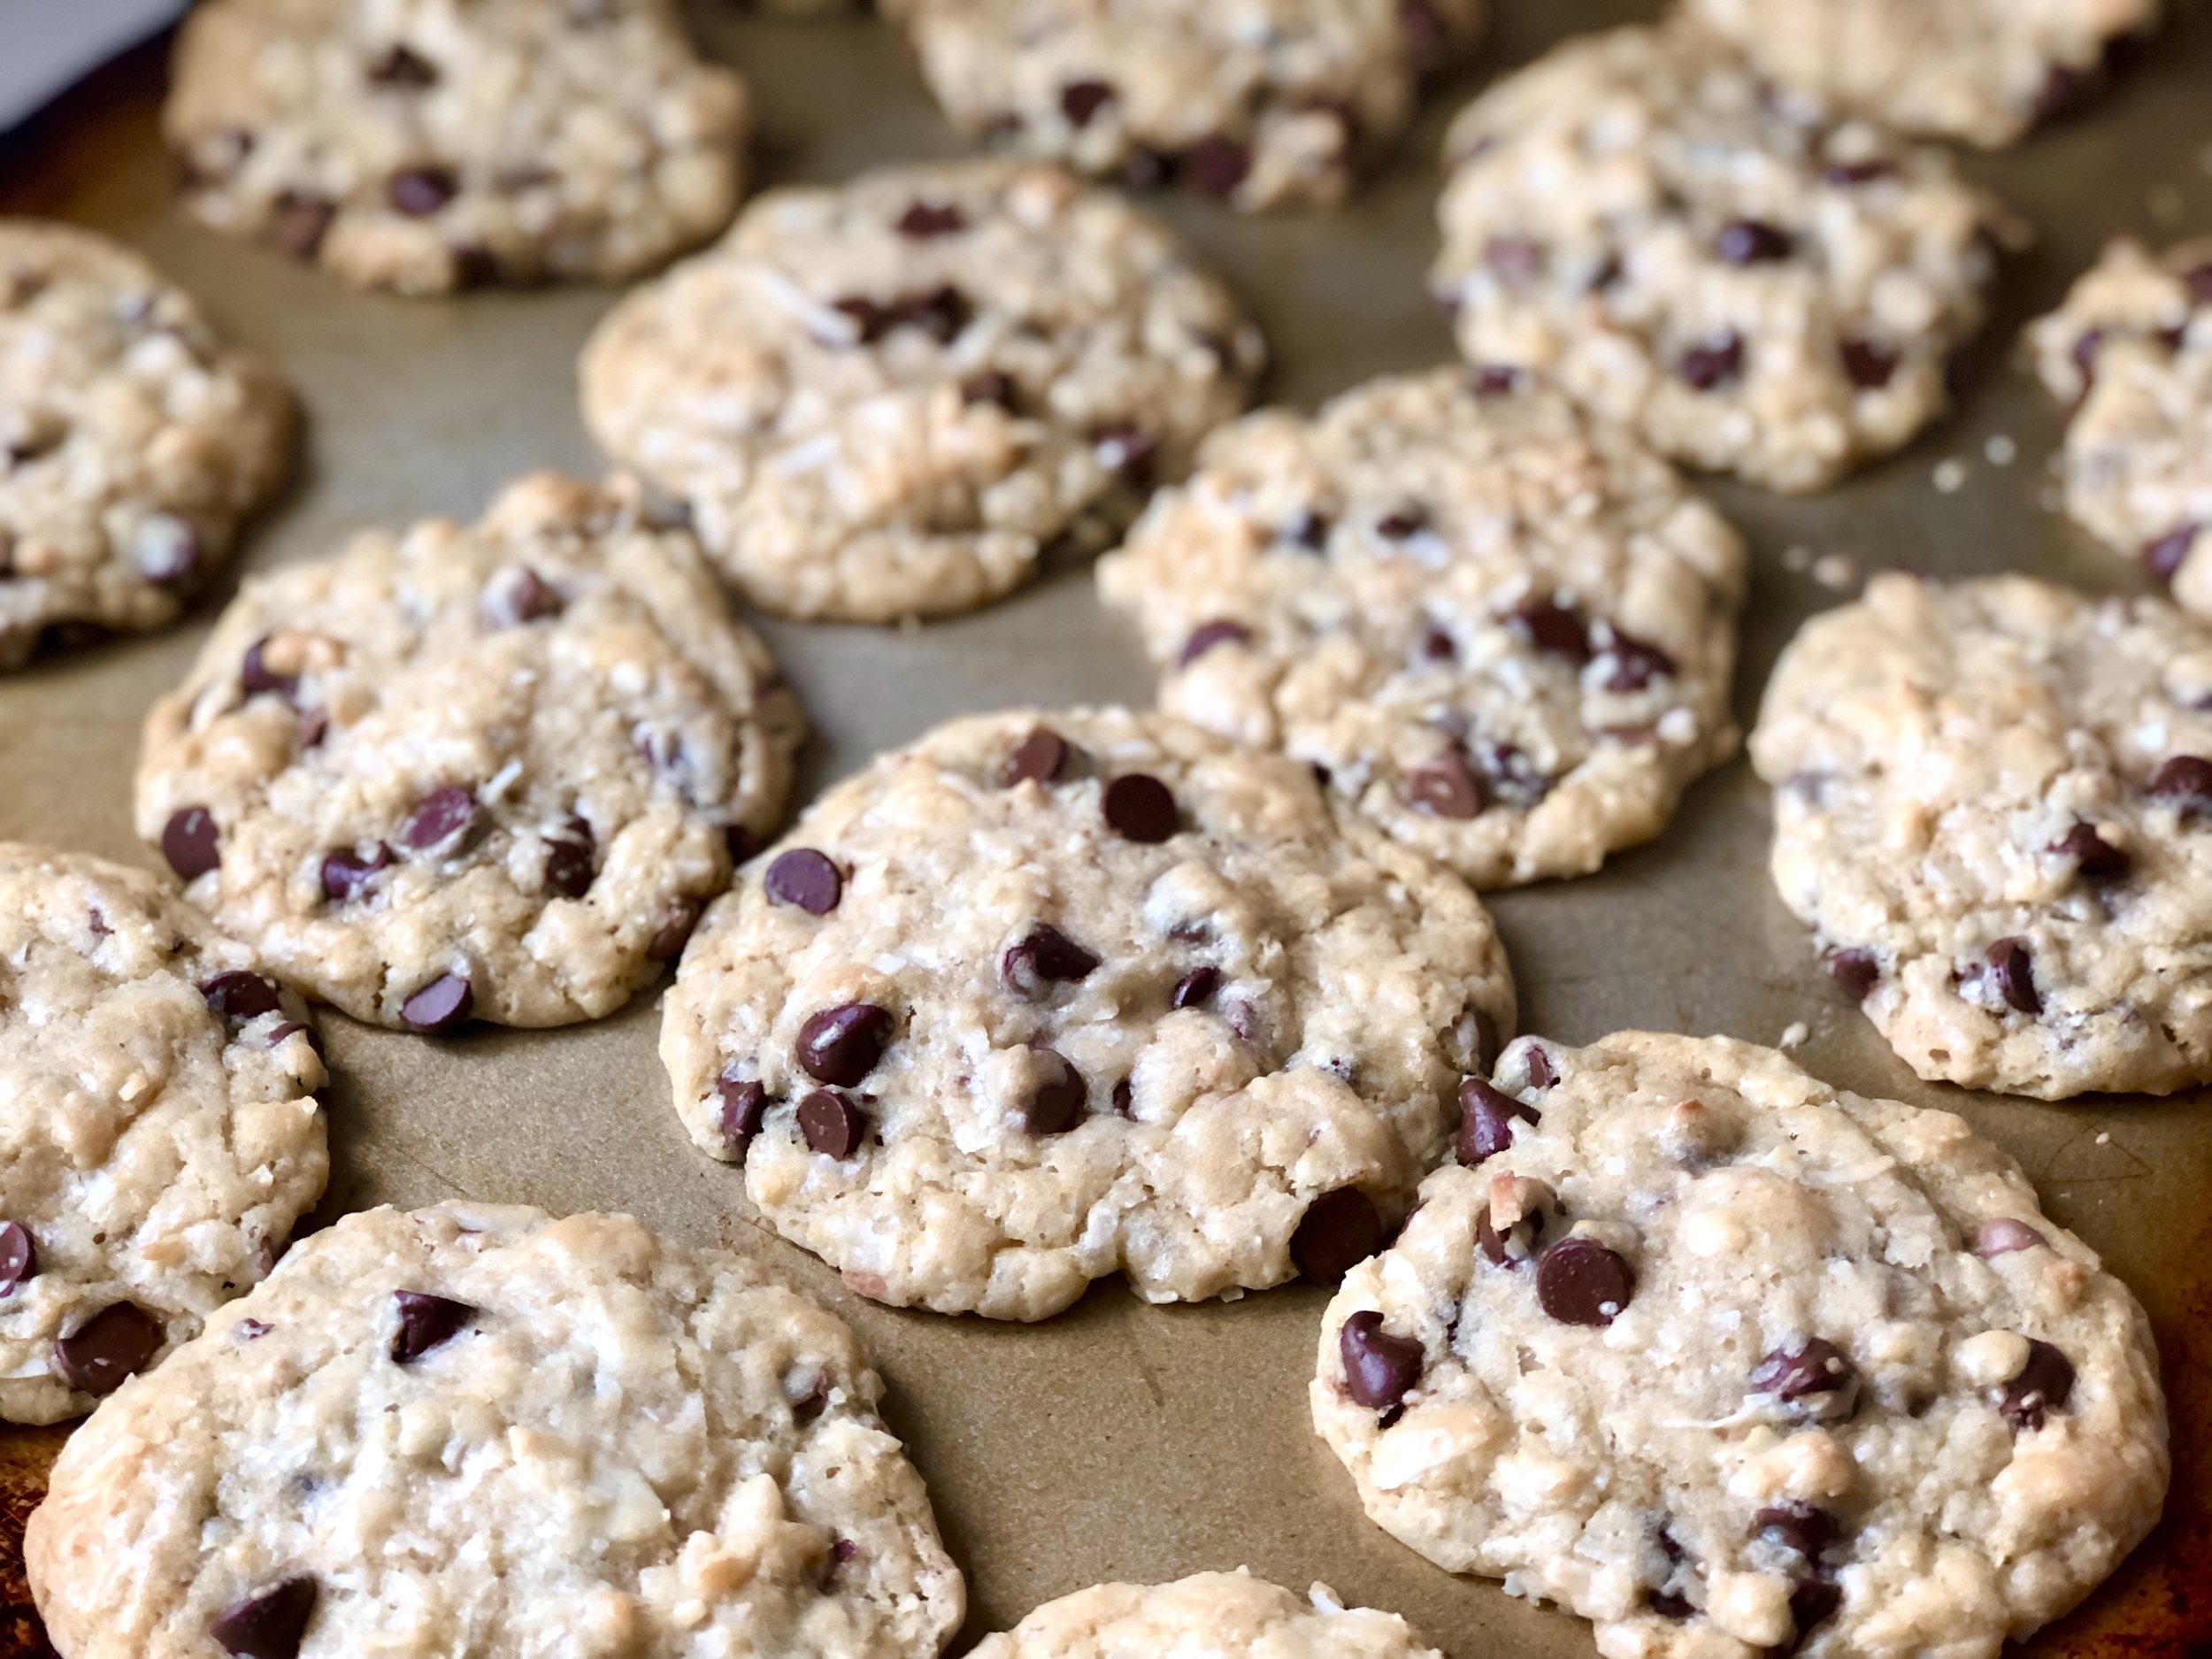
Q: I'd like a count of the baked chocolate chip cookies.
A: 15